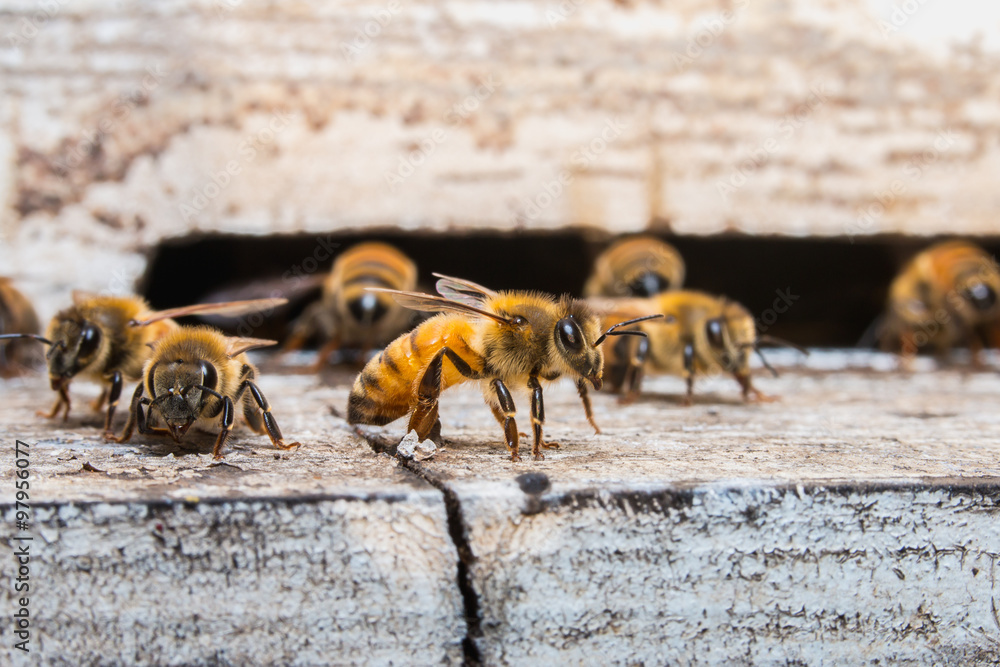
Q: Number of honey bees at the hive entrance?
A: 8